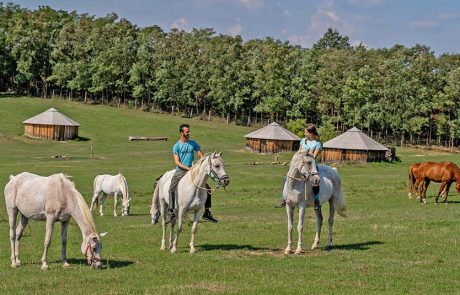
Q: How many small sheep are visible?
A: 0